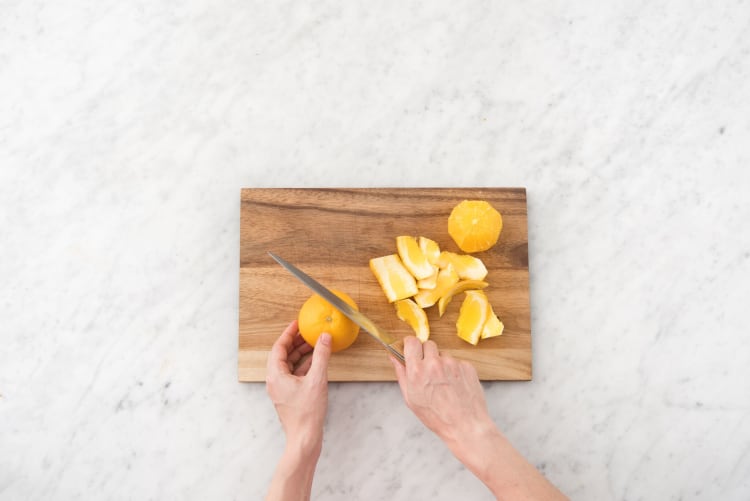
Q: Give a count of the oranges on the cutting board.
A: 2